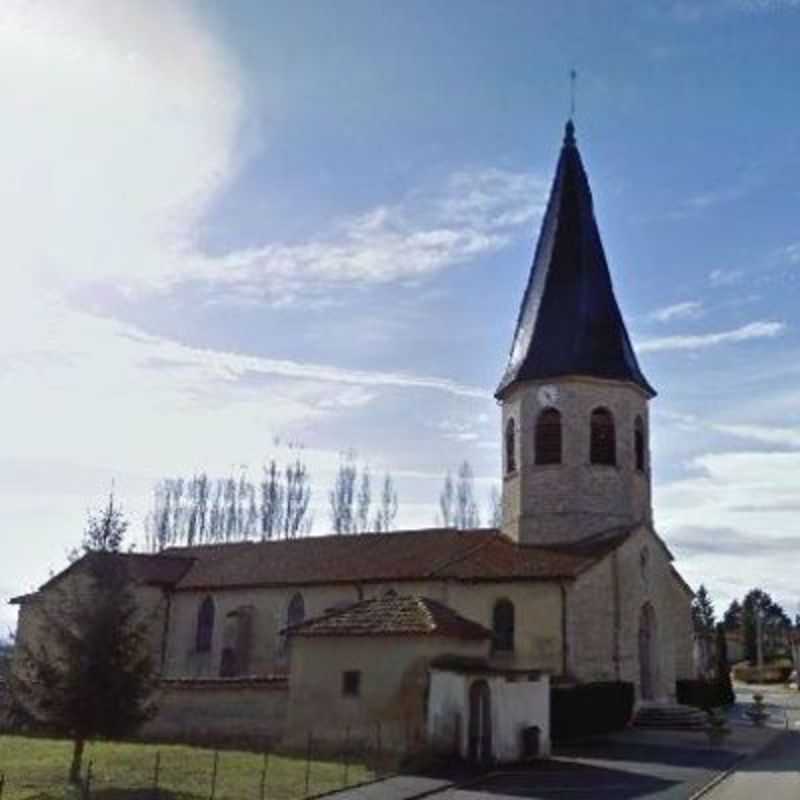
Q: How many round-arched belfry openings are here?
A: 4